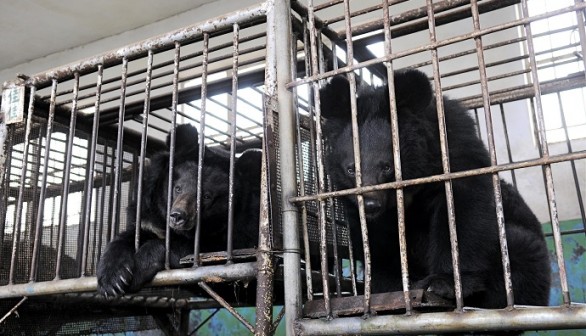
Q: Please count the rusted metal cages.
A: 2